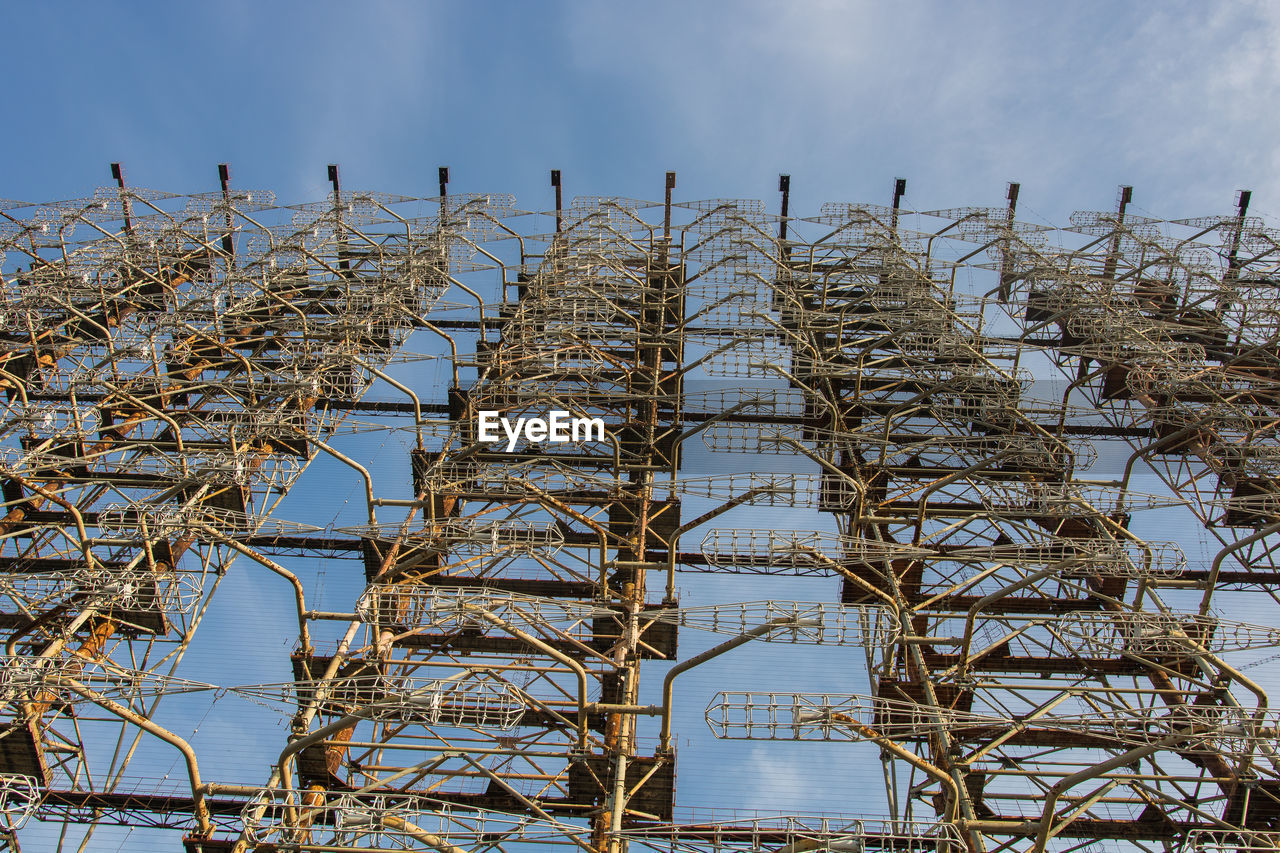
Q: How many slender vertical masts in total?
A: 11